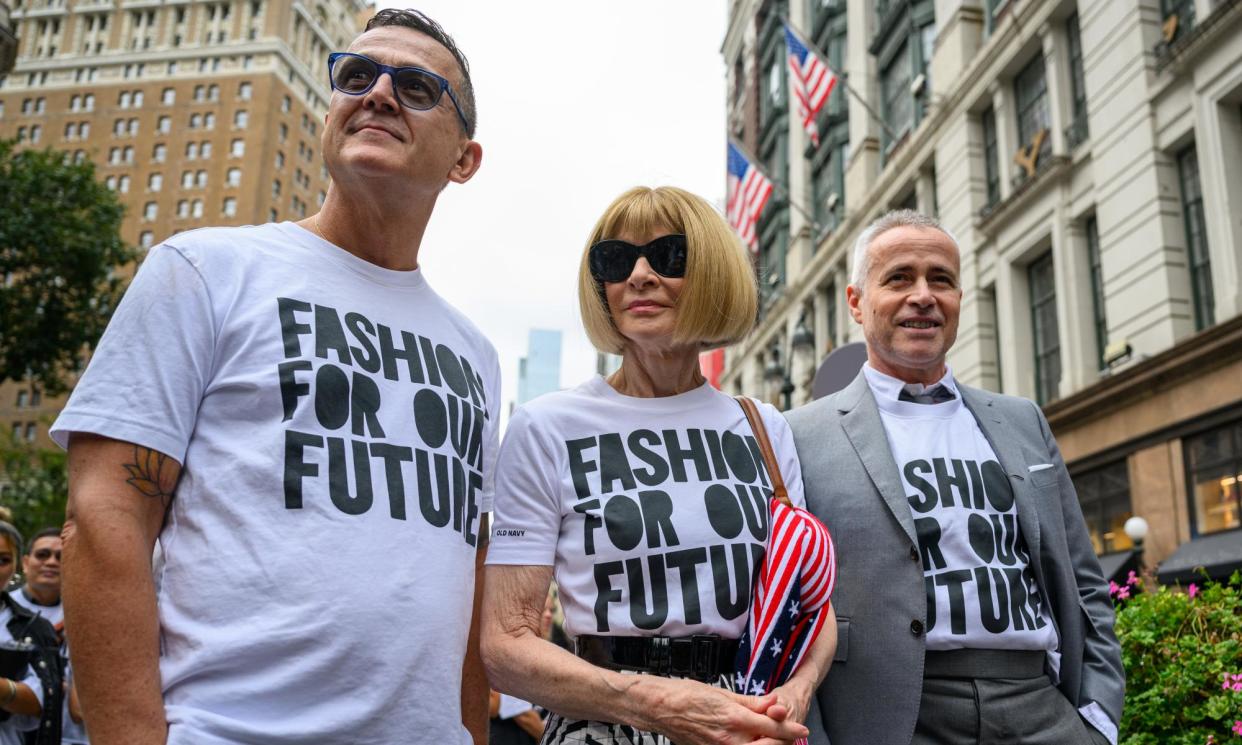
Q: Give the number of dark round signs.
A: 1